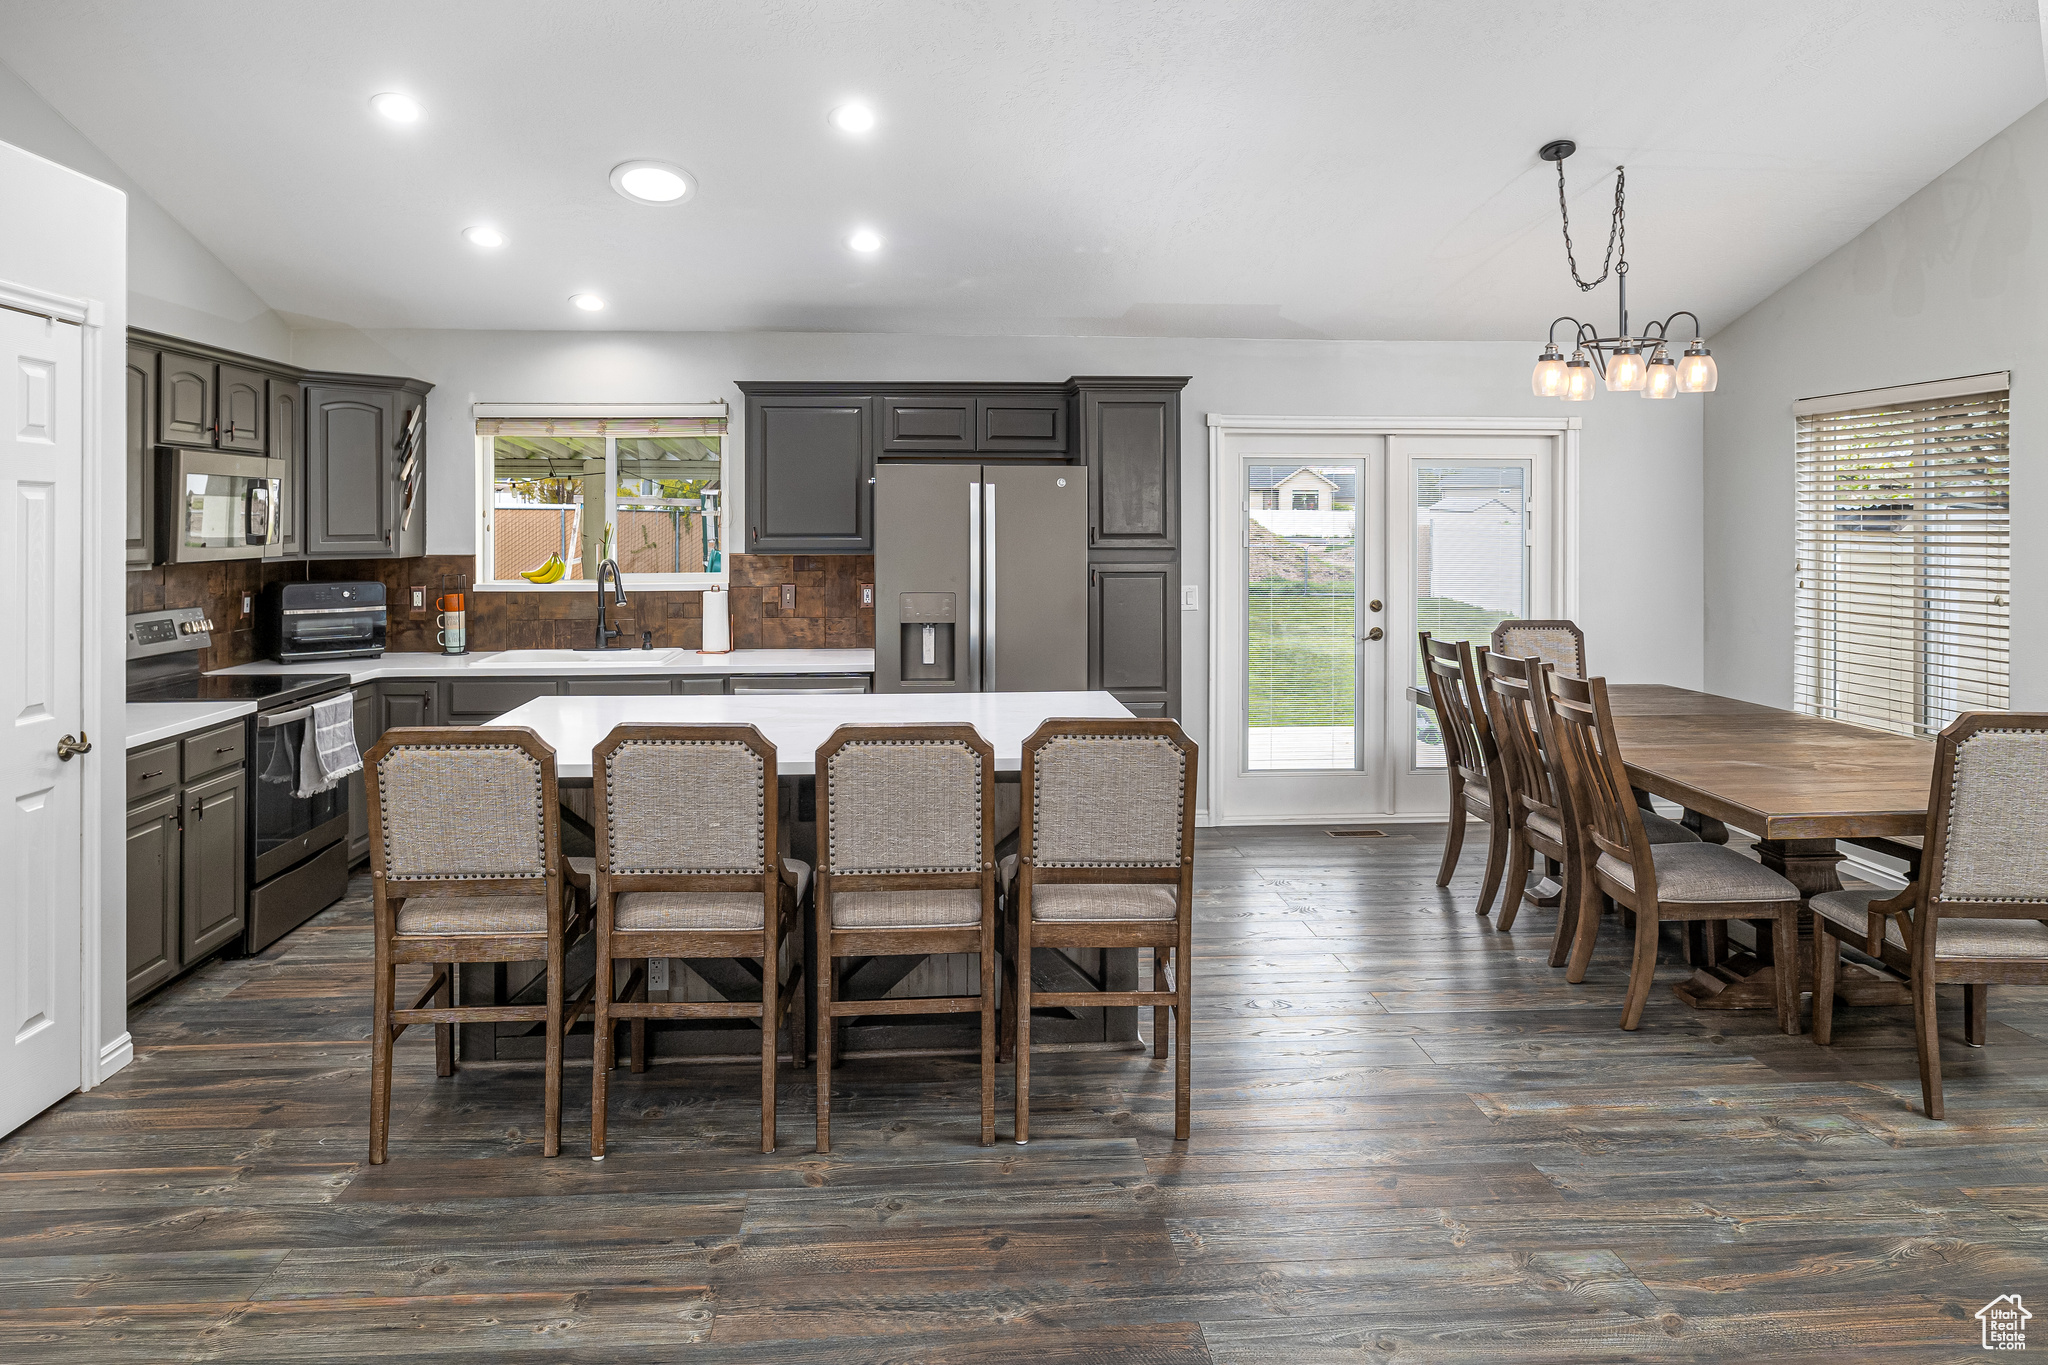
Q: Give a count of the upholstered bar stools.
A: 4